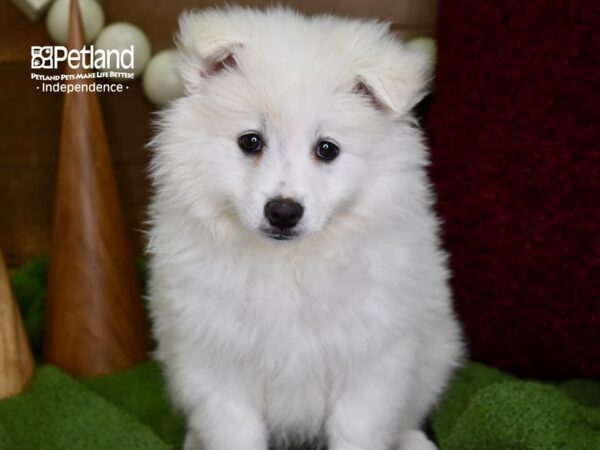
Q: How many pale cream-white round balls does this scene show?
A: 4